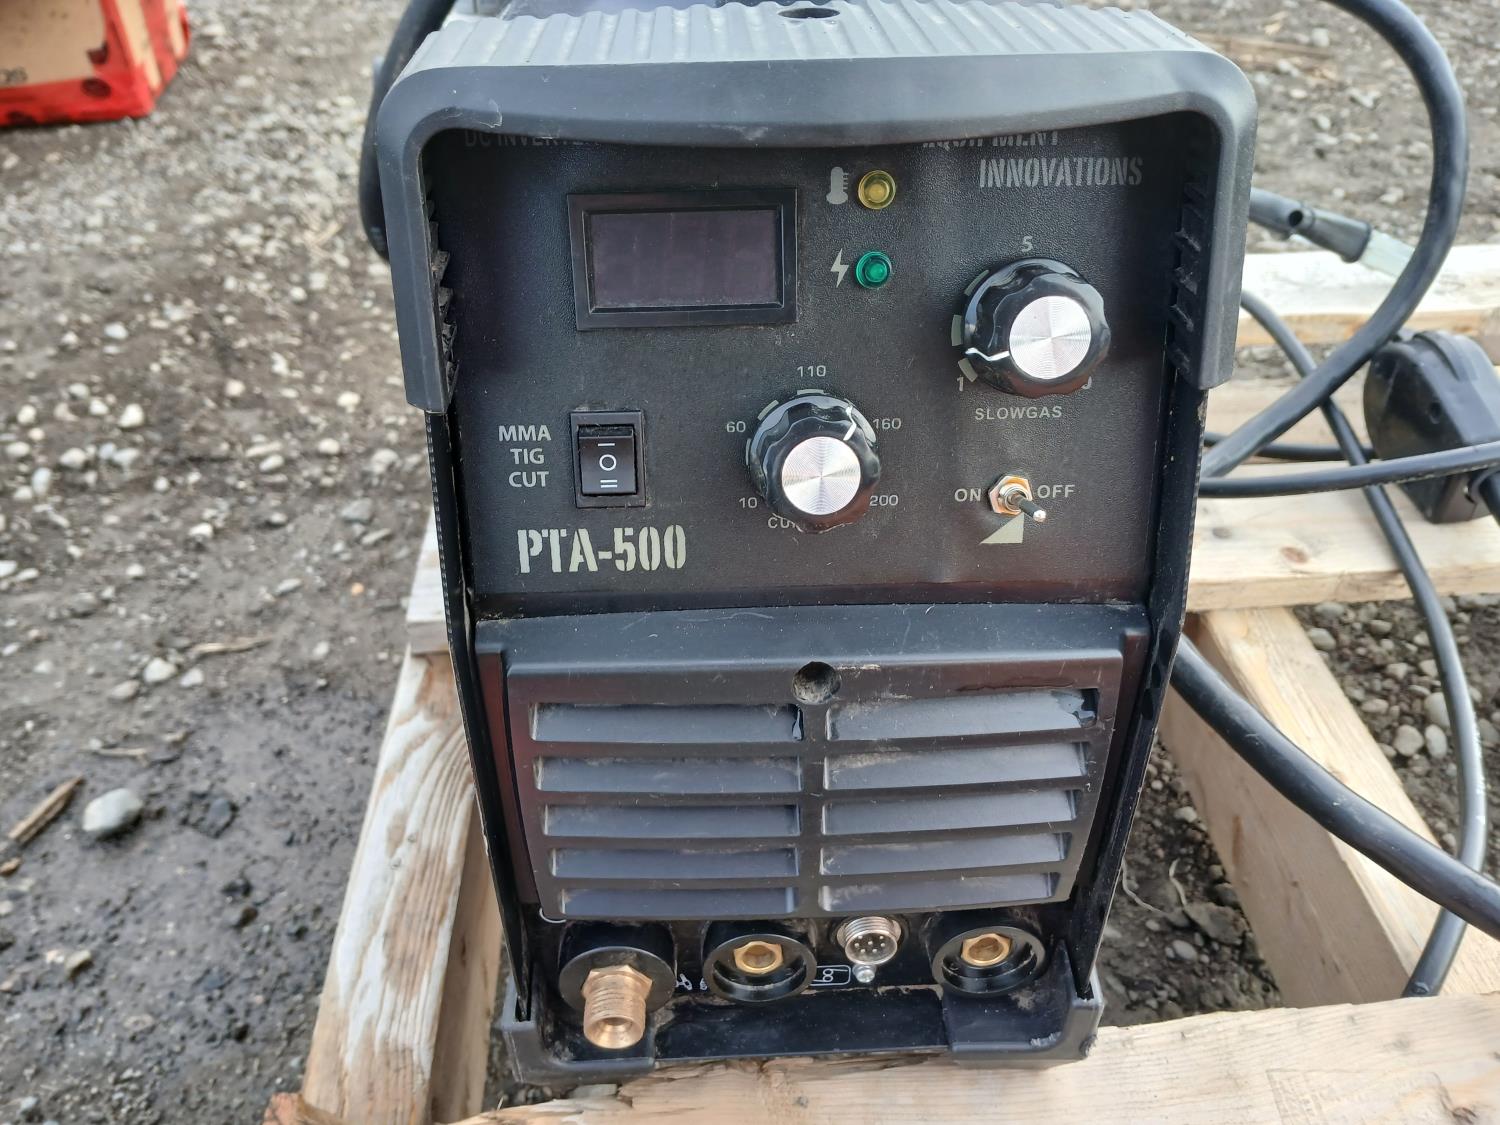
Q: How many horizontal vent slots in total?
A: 10